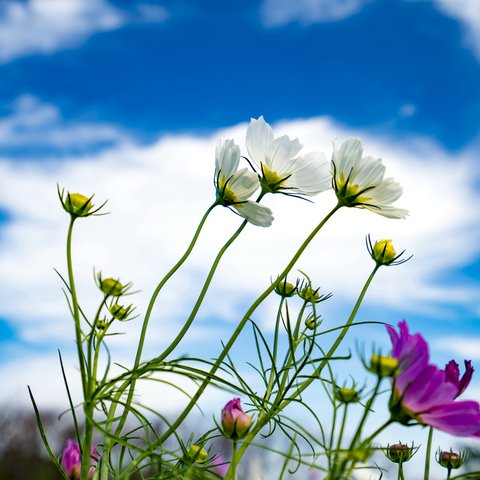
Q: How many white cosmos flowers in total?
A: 3